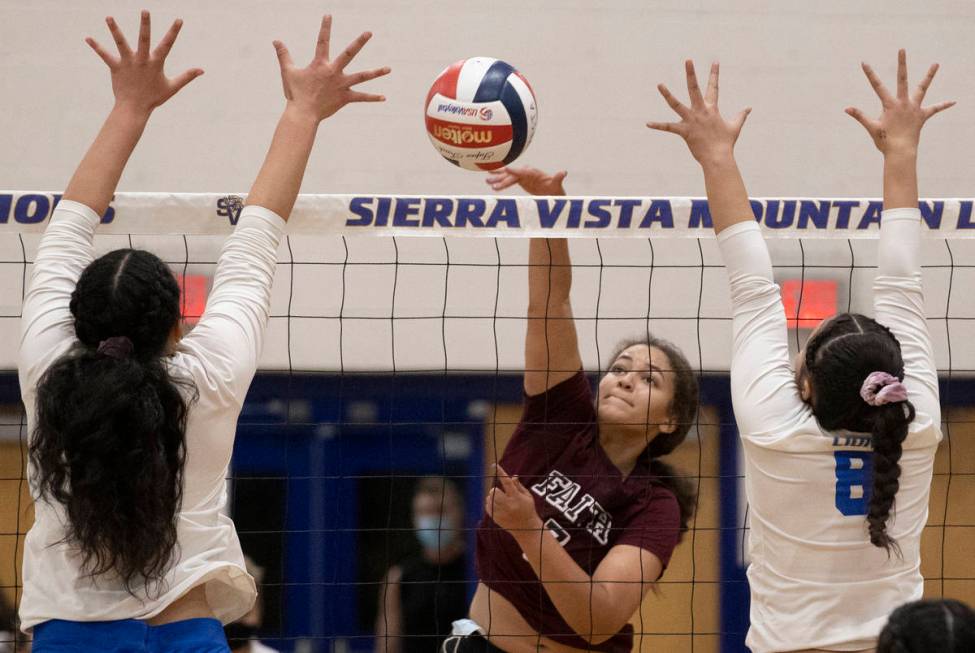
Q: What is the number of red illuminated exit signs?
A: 2